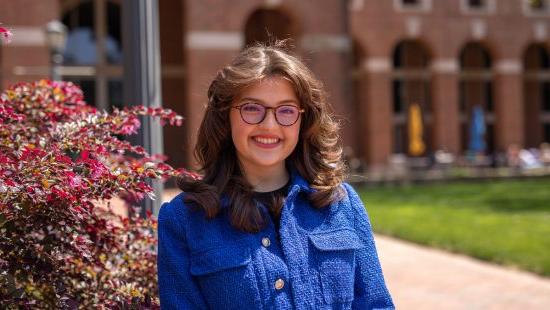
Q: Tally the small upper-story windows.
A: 3